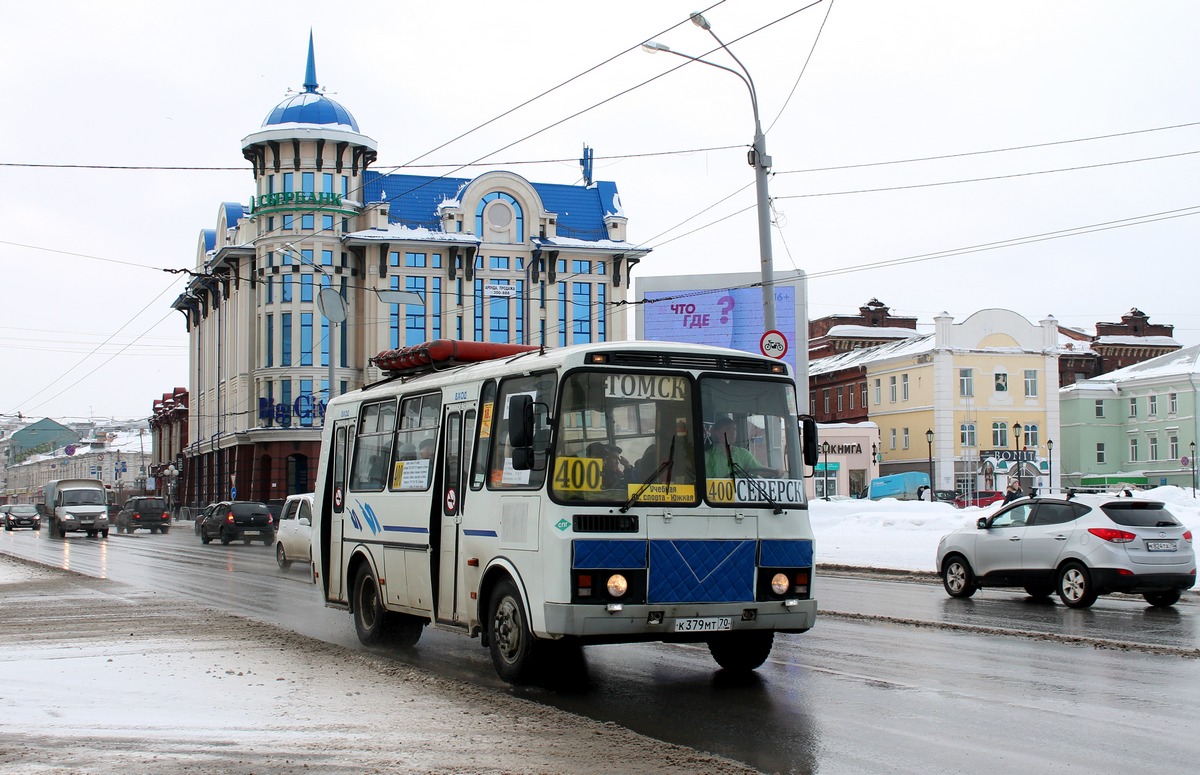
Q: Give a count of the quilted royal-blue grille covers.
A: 3